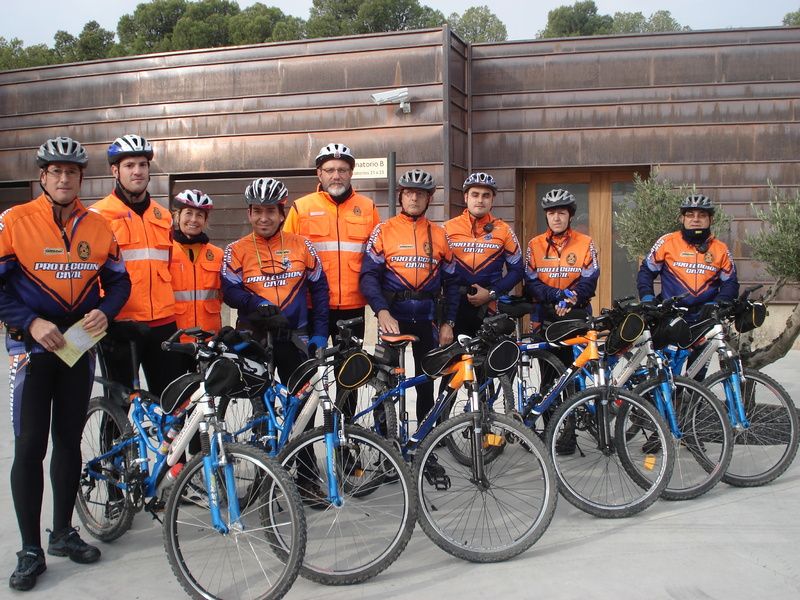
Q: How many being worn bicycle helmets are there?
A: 9